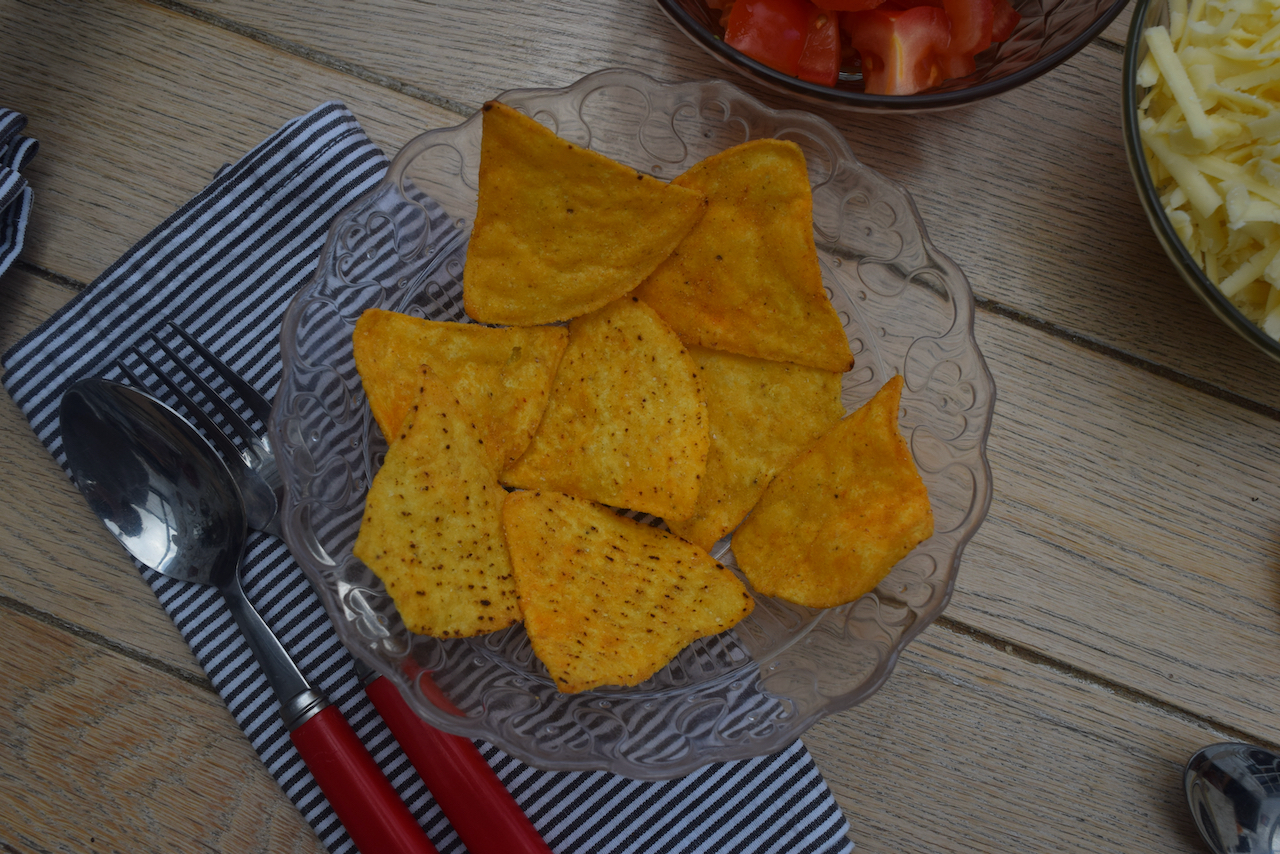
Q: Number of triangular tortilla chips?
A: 8